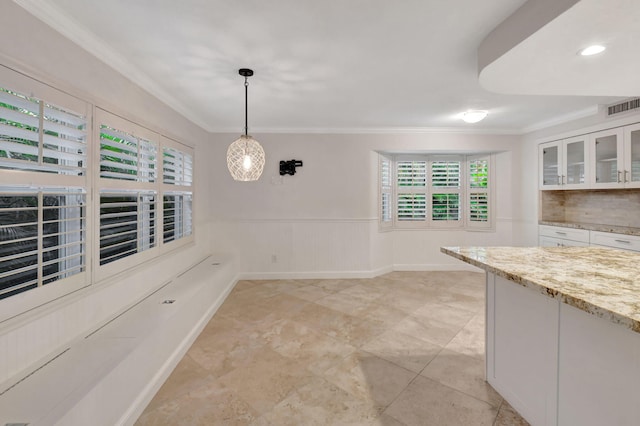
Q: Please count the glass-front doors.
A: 4